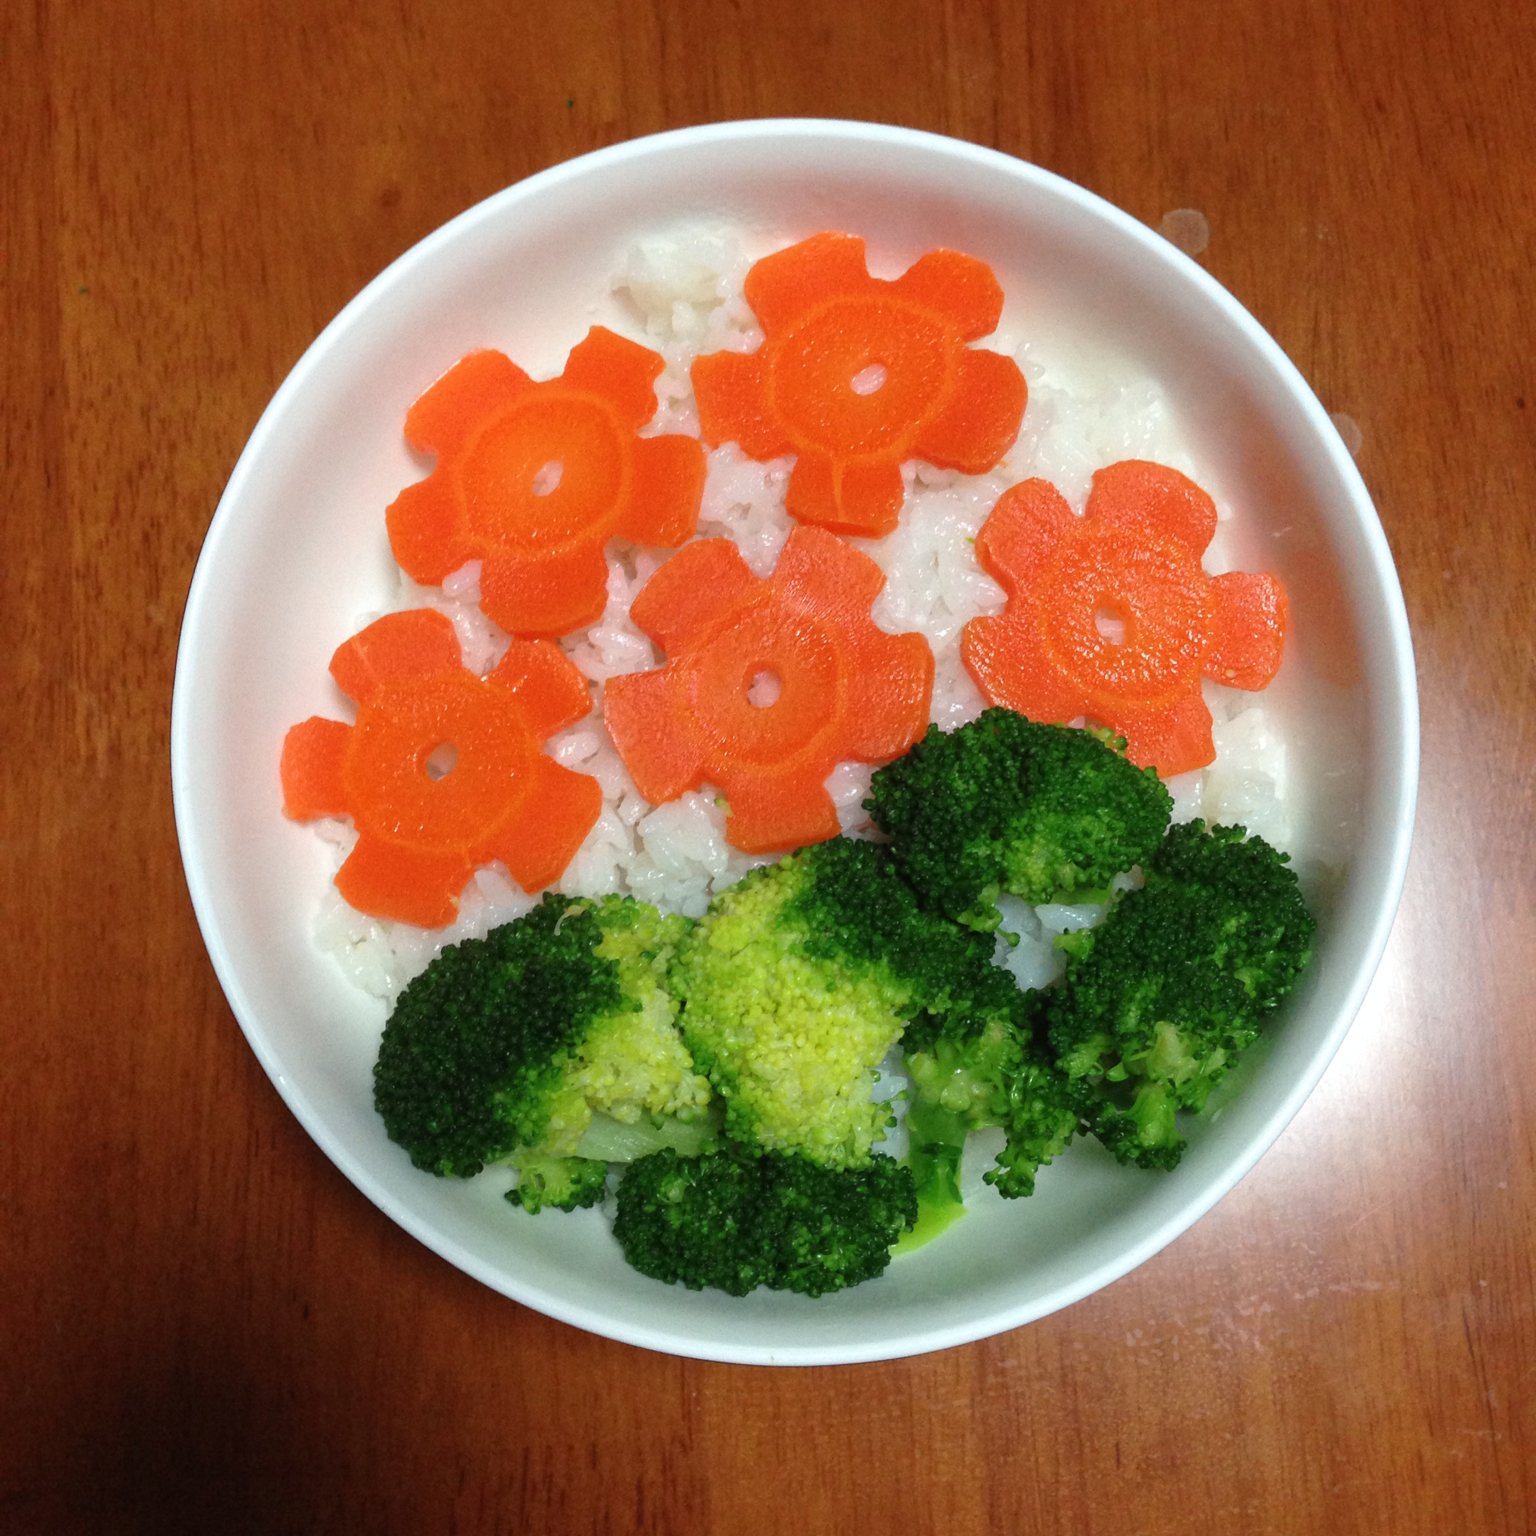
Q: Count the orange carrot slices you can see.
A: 5